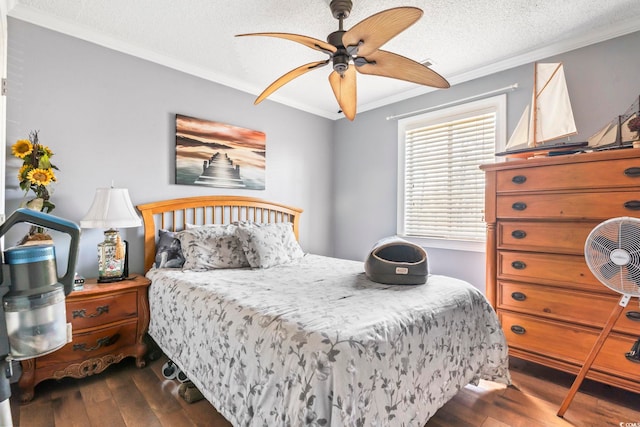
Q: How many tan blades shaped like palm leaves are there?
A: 5